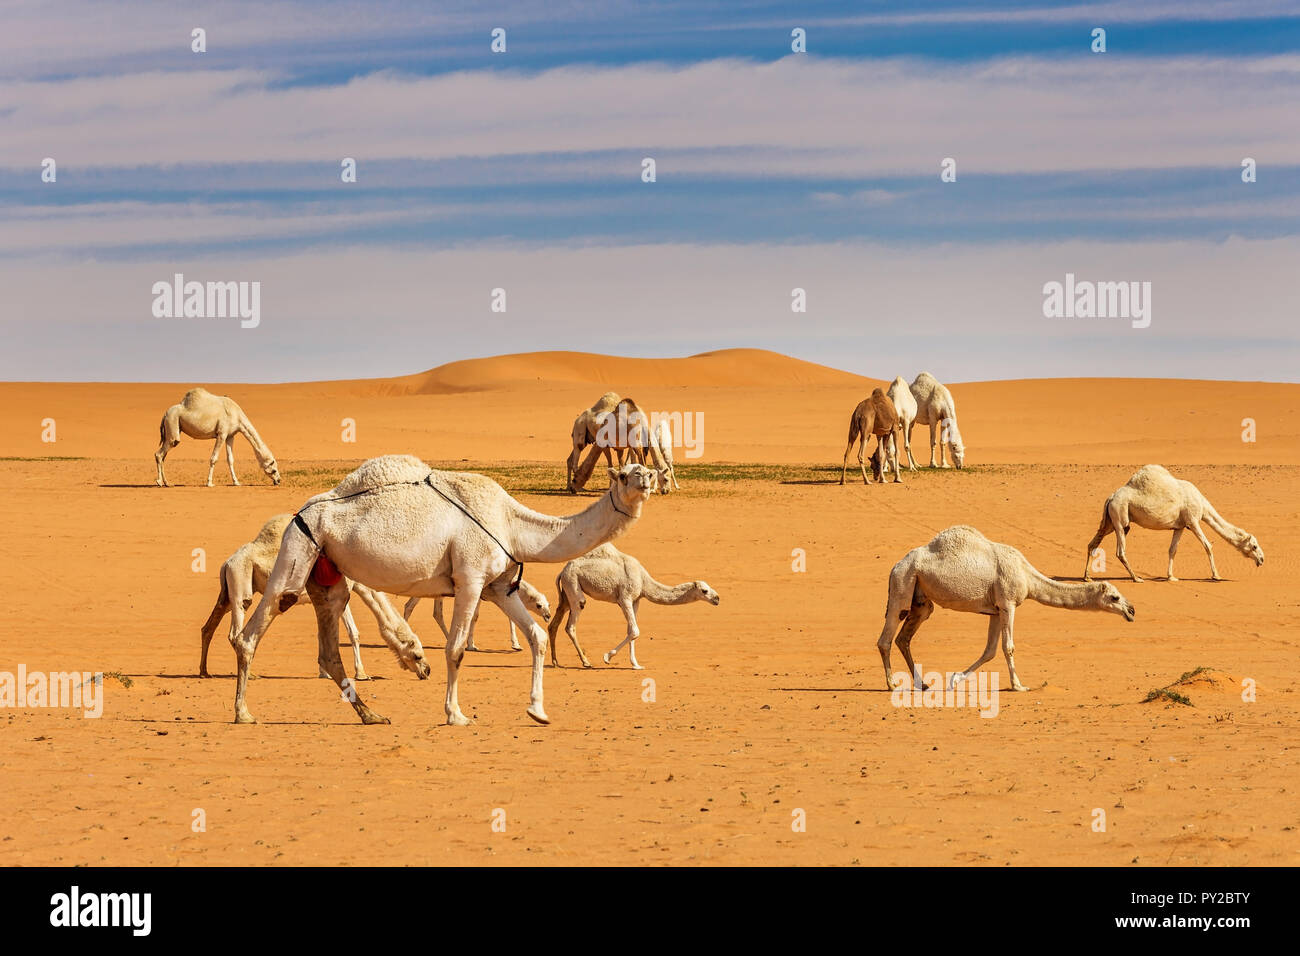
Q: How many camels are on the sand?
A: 13